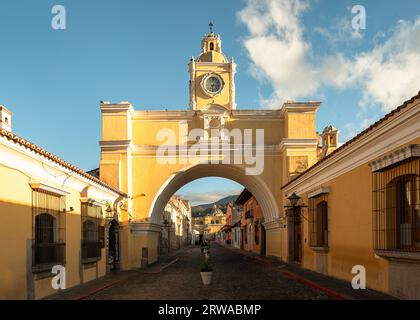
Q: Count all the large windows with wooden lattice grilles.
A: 4